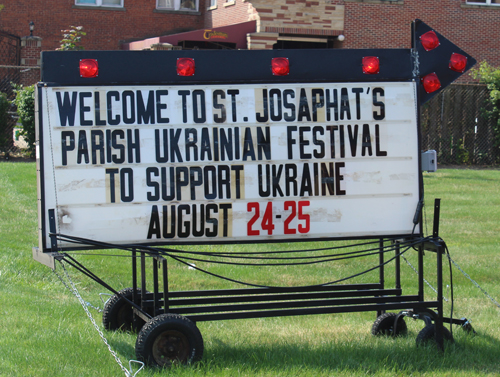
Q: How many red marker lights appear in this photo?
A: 7